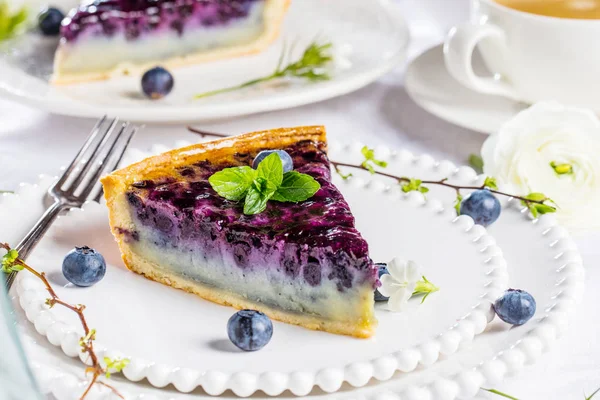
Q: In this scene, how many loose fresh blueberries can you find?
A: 8